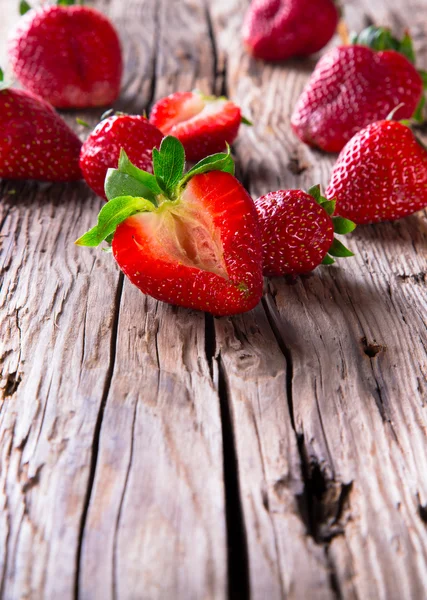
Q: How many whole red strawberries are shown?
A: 7